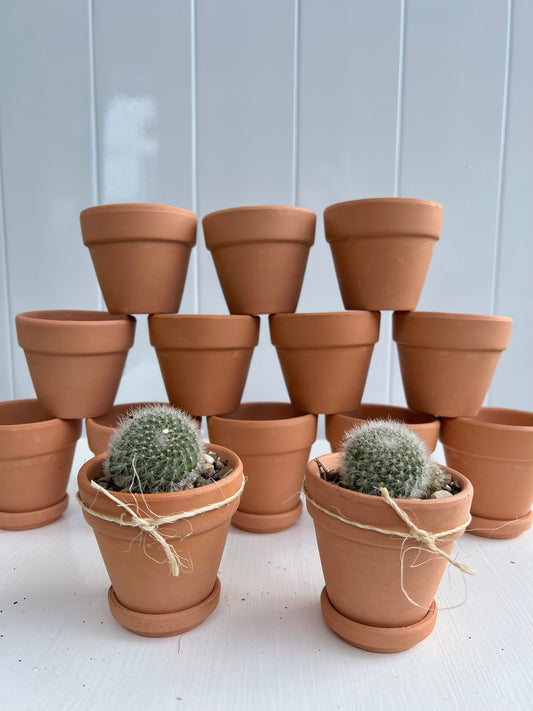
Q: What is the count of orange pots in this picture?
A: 14